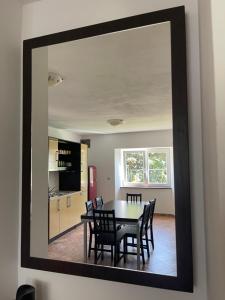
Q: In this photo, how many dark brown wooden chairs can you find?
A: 6